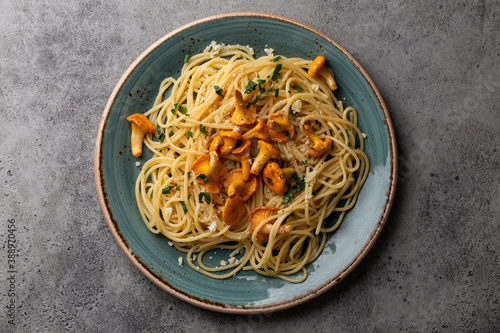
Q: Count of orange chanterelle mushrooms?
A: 15